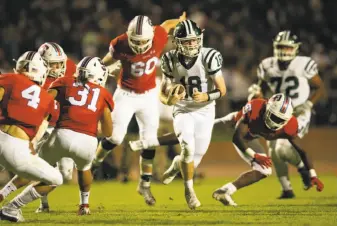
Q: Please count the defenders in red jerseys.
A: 5